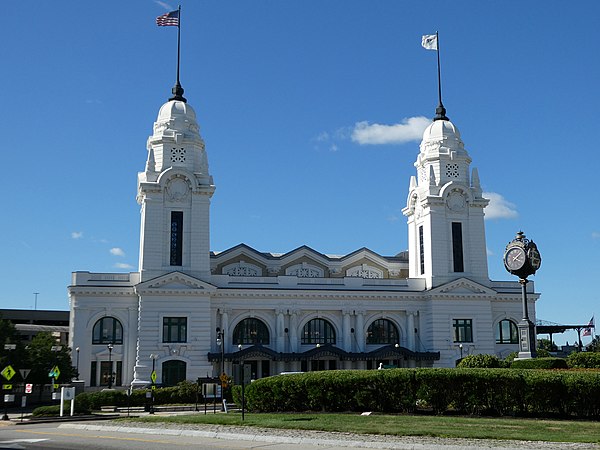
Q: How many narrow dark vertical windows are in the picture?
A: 3